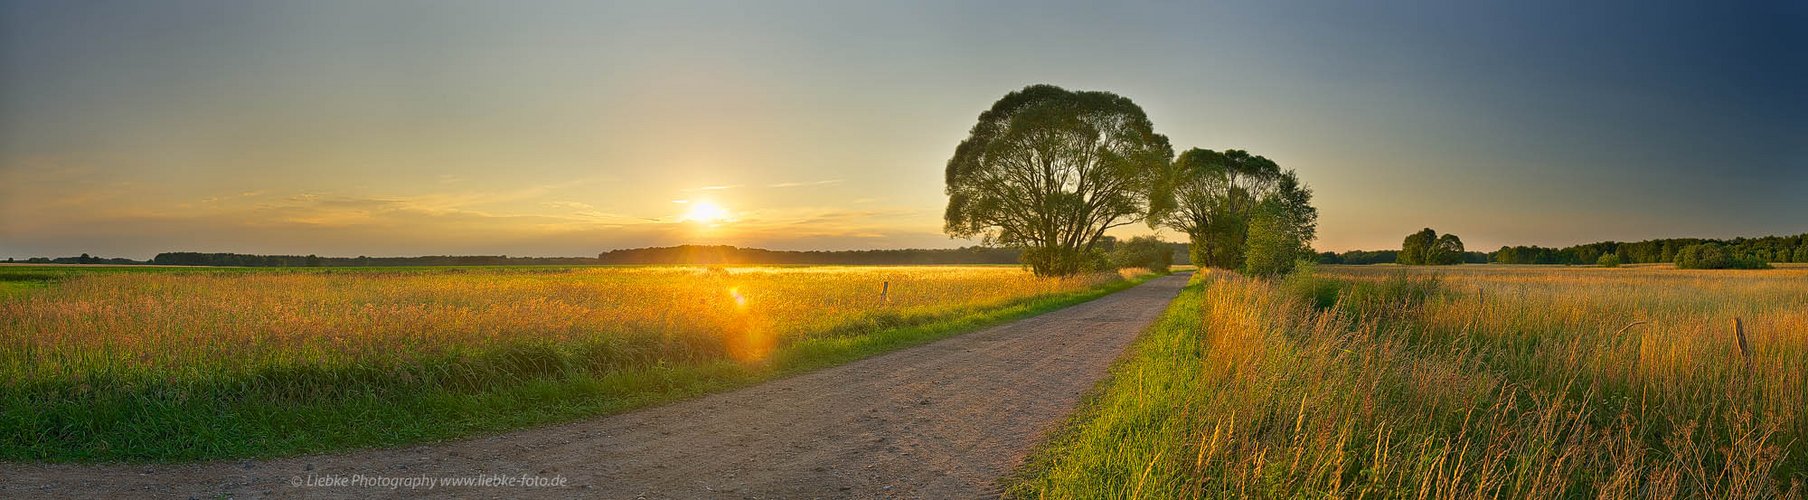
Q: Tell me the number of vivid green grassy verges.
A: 2